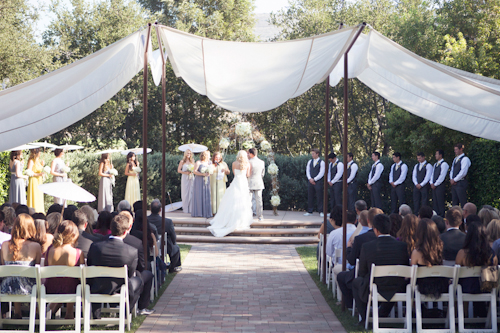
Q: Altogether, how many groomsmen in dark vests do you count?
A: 8